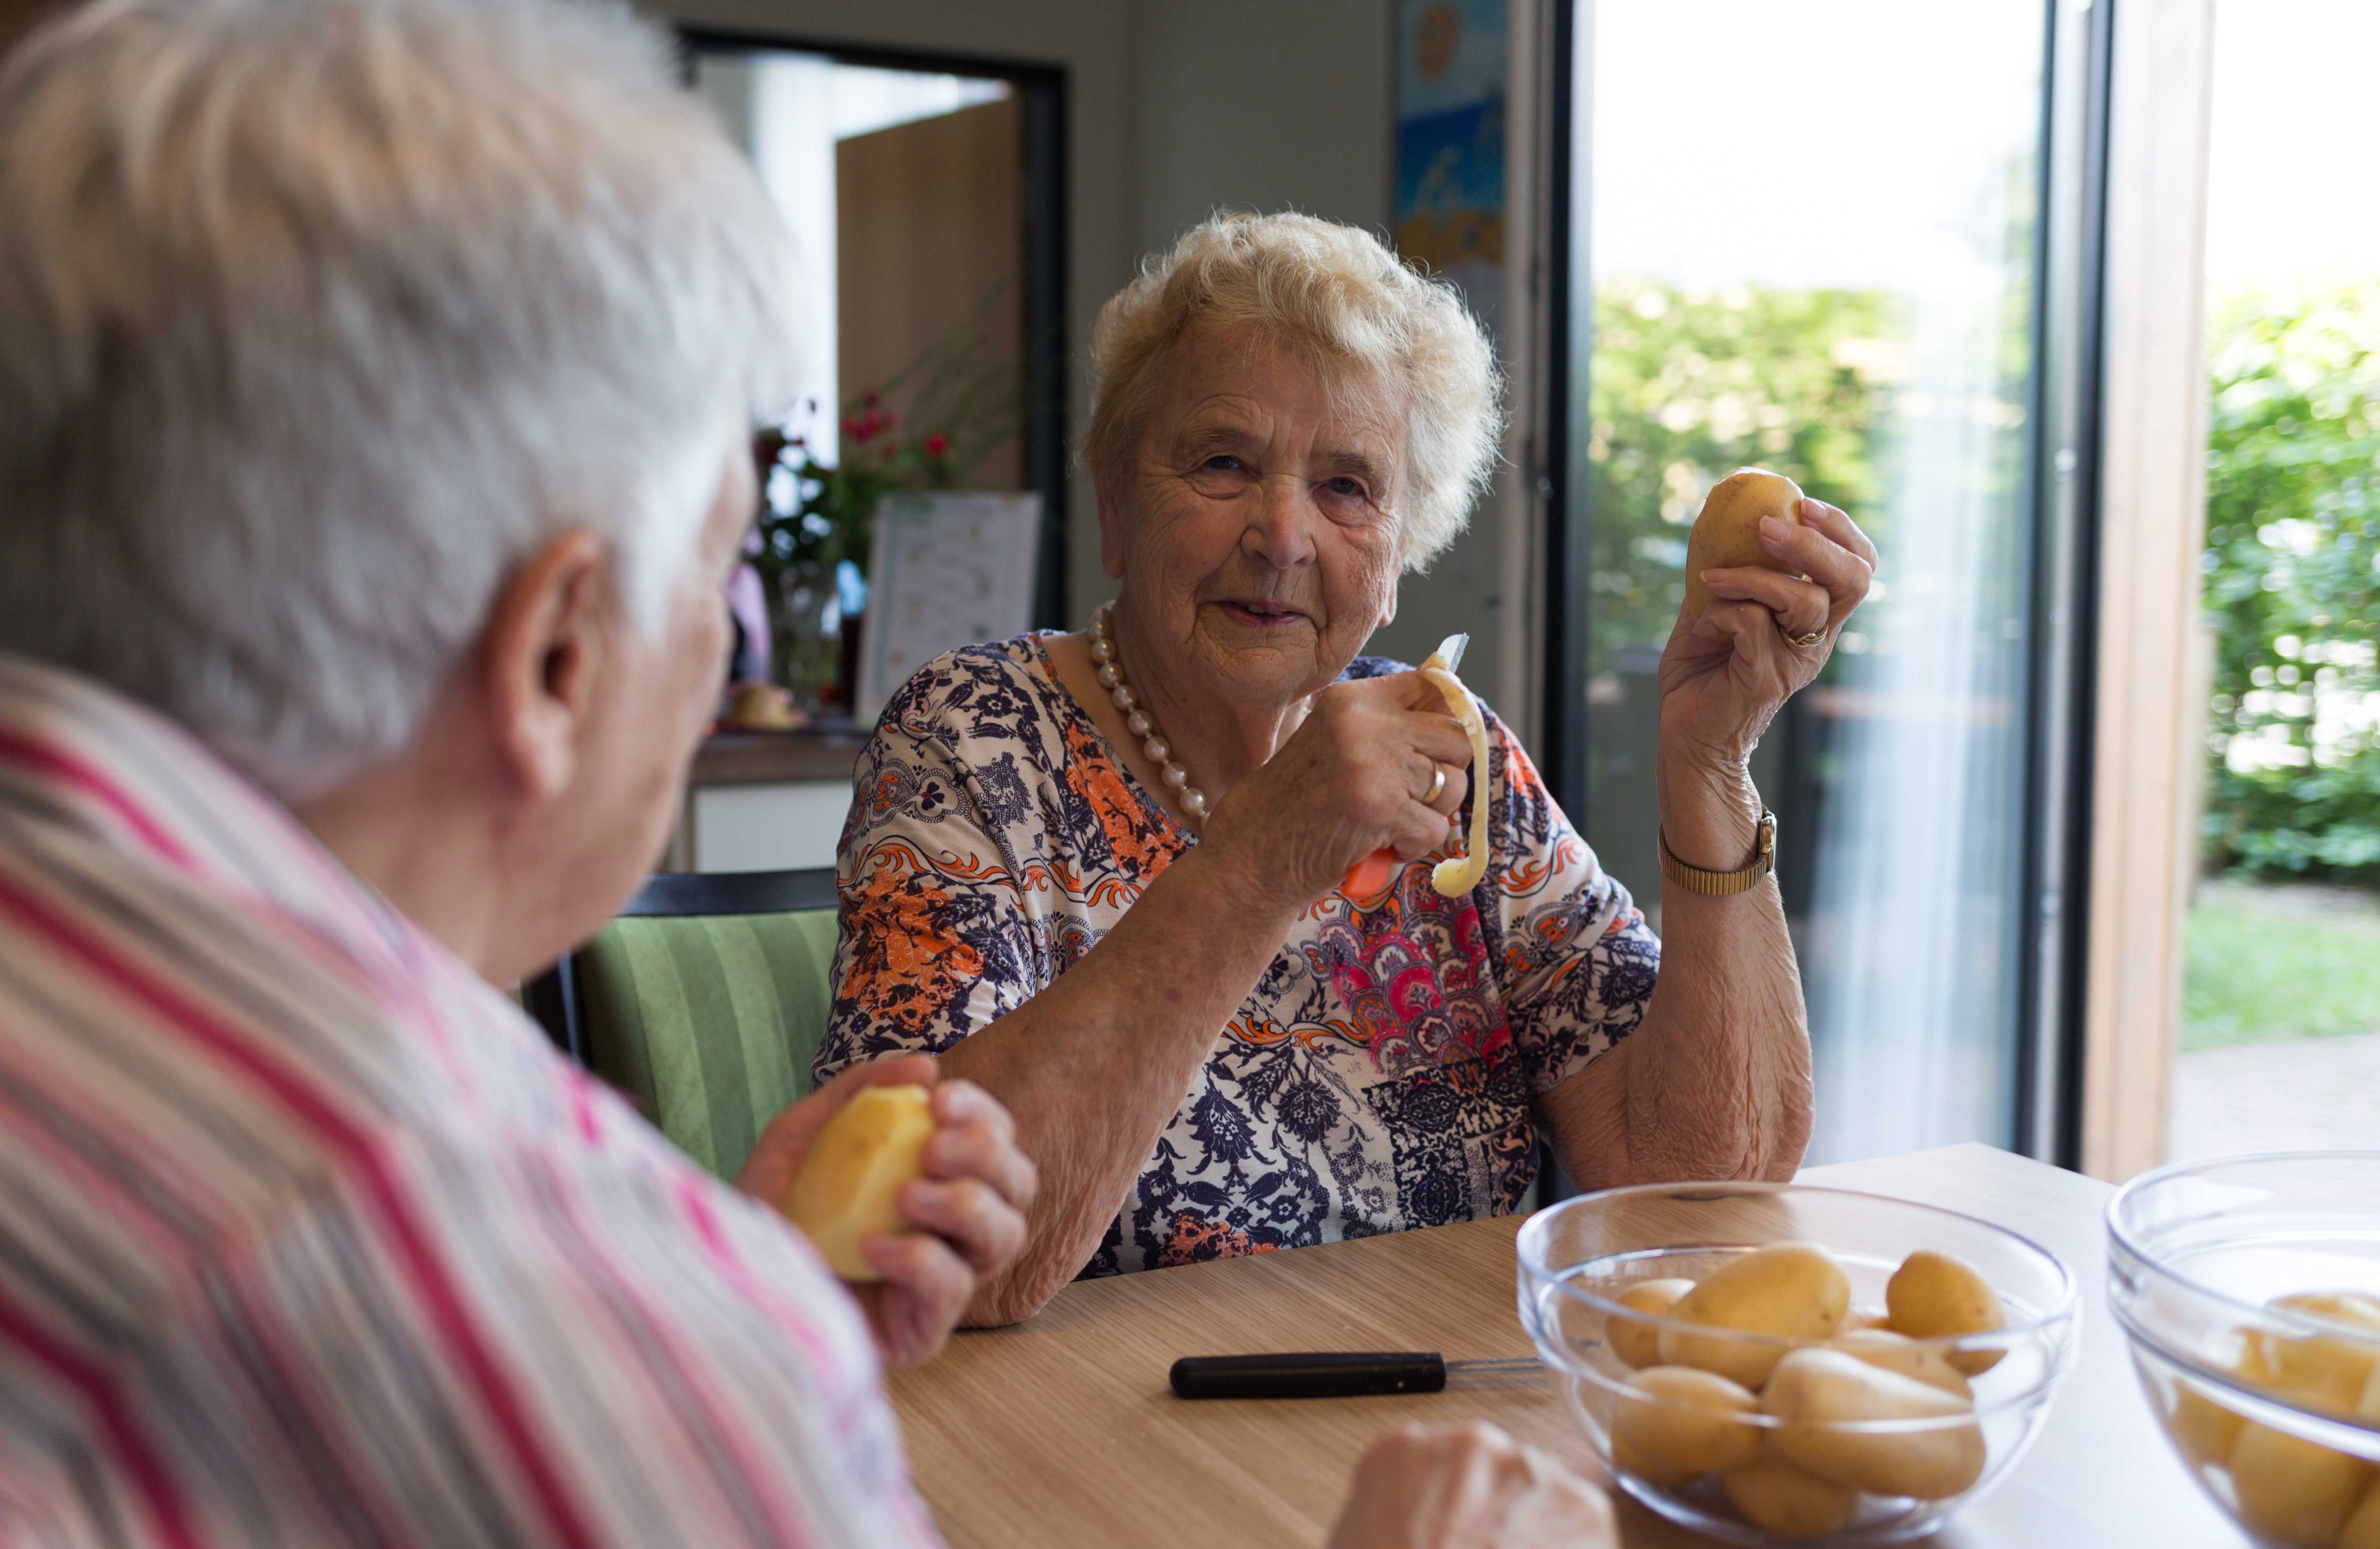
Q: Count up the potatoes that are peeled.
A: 1